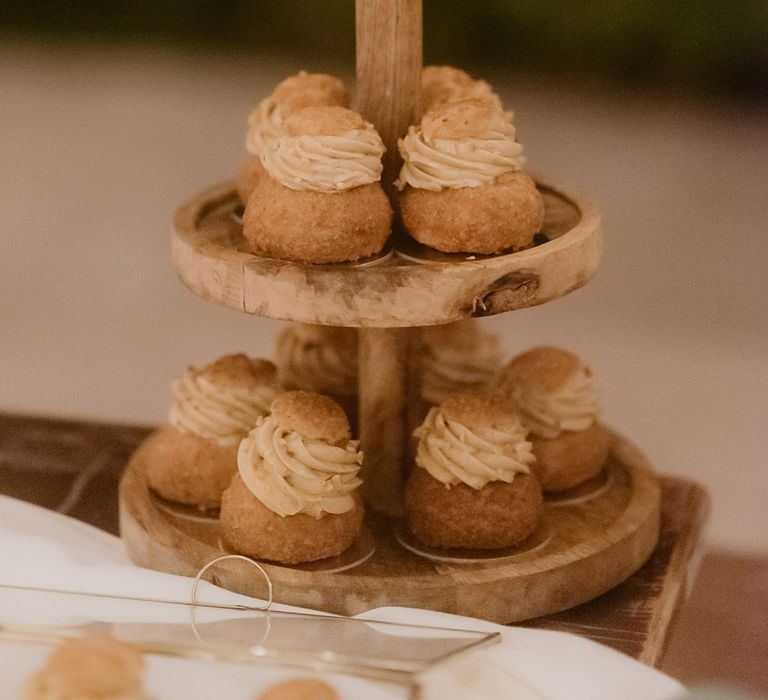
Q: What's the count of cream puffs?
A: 12